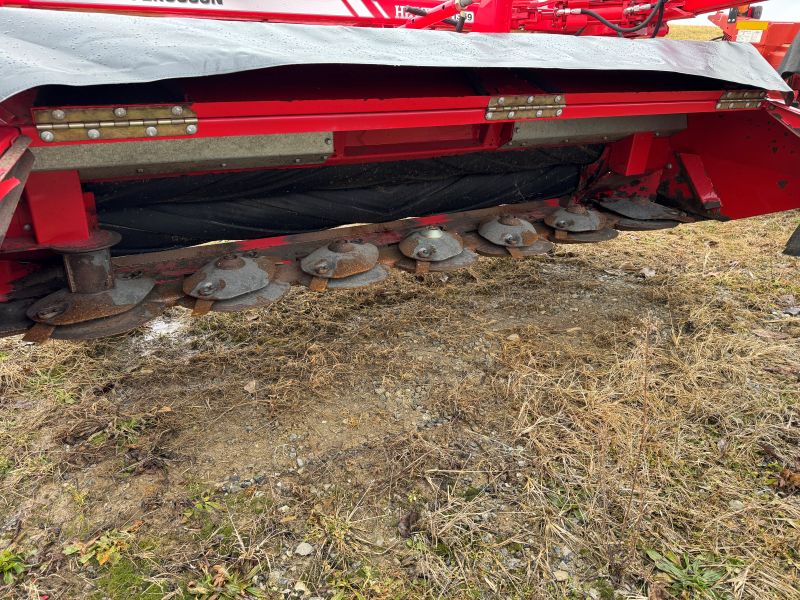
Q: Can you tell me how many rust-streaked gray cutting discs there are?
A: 7